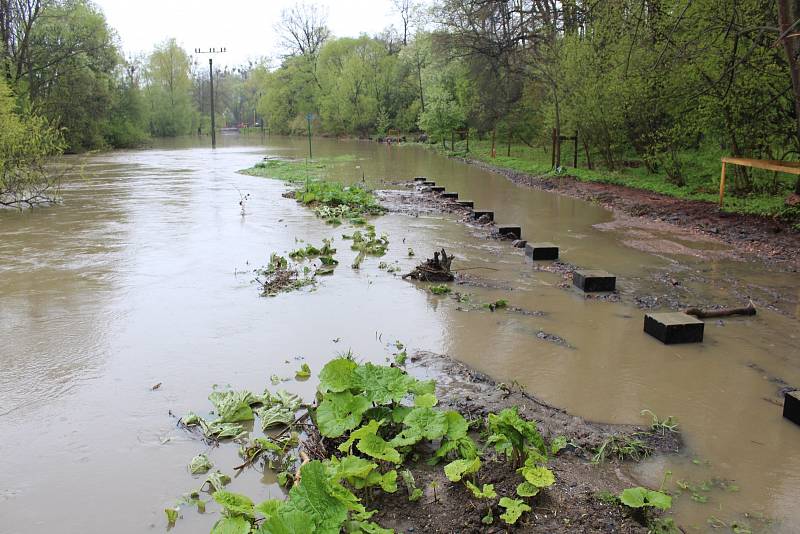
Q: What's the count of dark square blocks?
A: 11